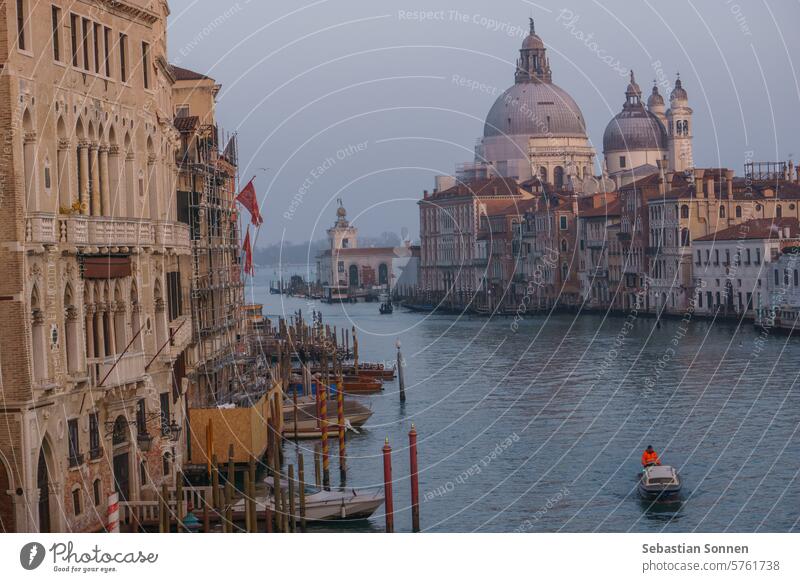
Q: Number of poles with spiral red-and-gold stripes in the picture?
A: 2